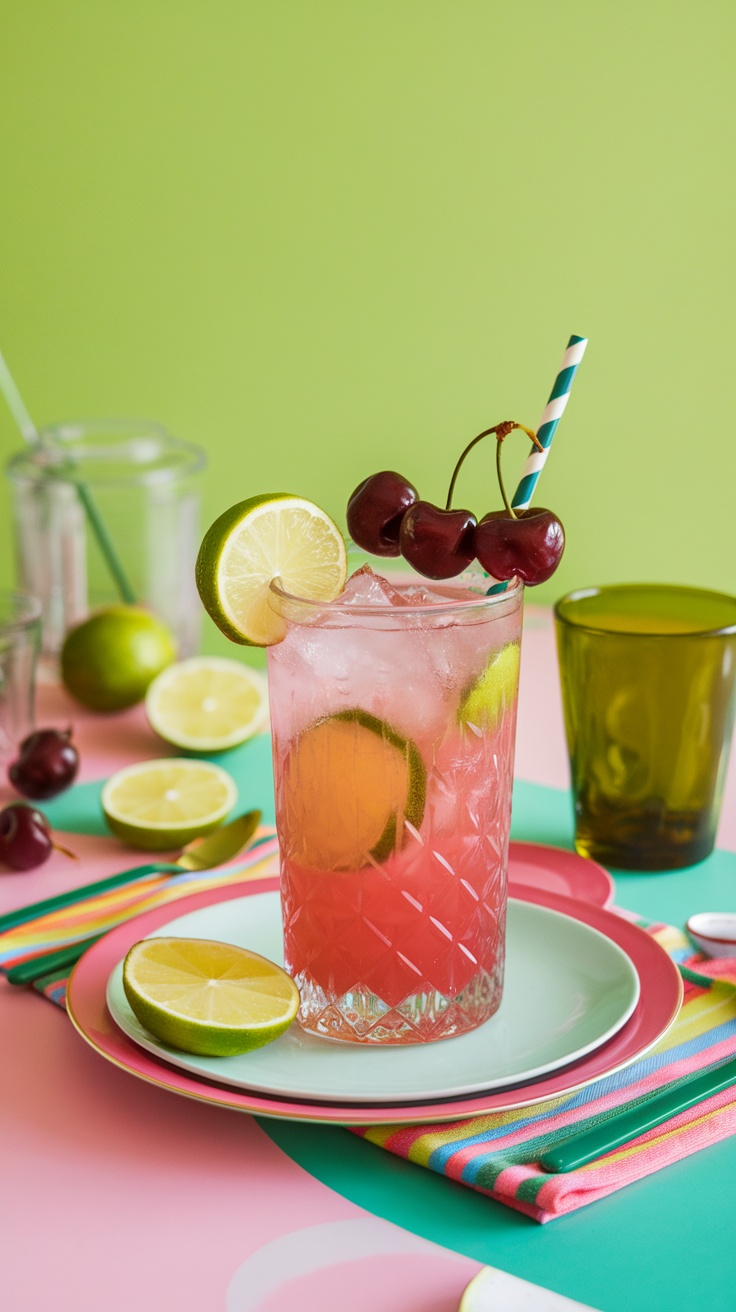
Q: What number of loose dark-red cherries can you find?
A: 2